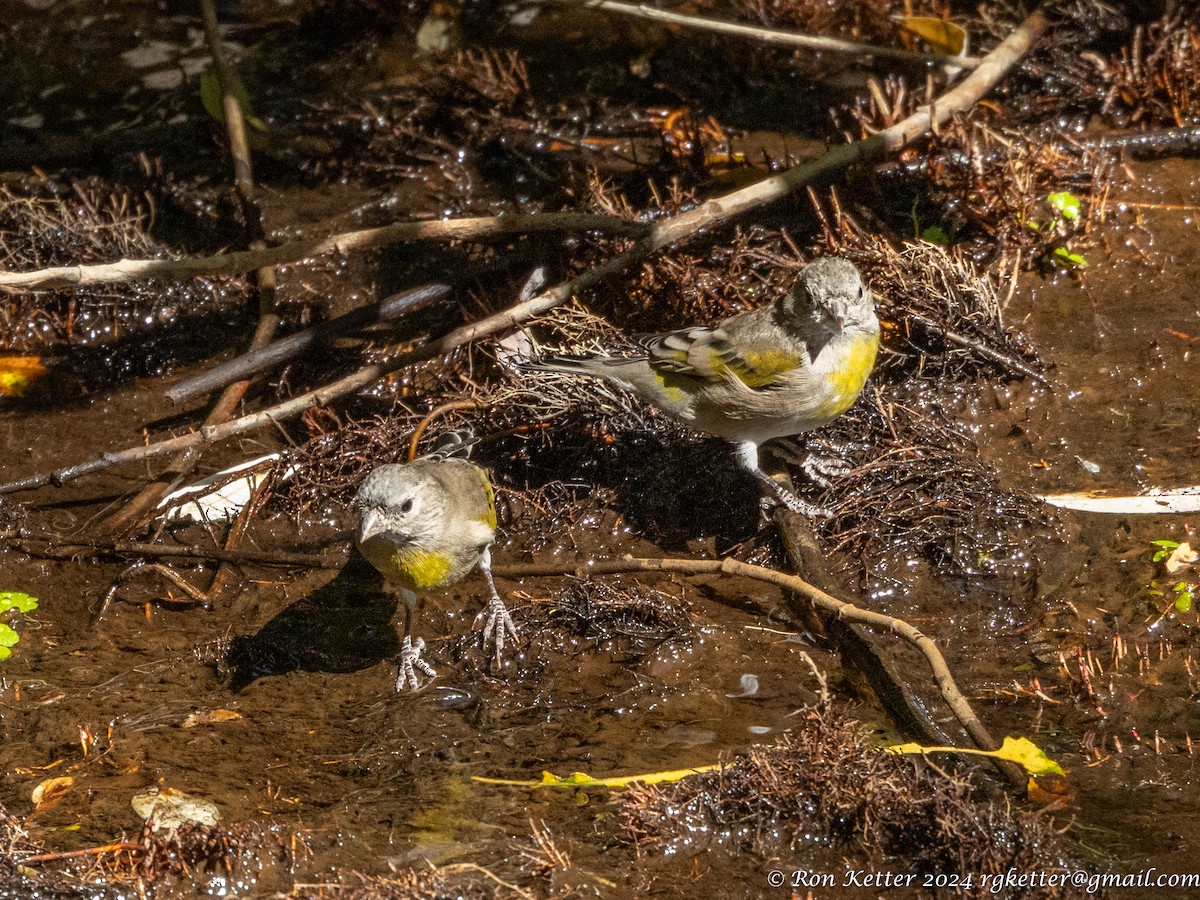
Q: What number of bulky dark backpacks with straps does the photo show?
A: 0